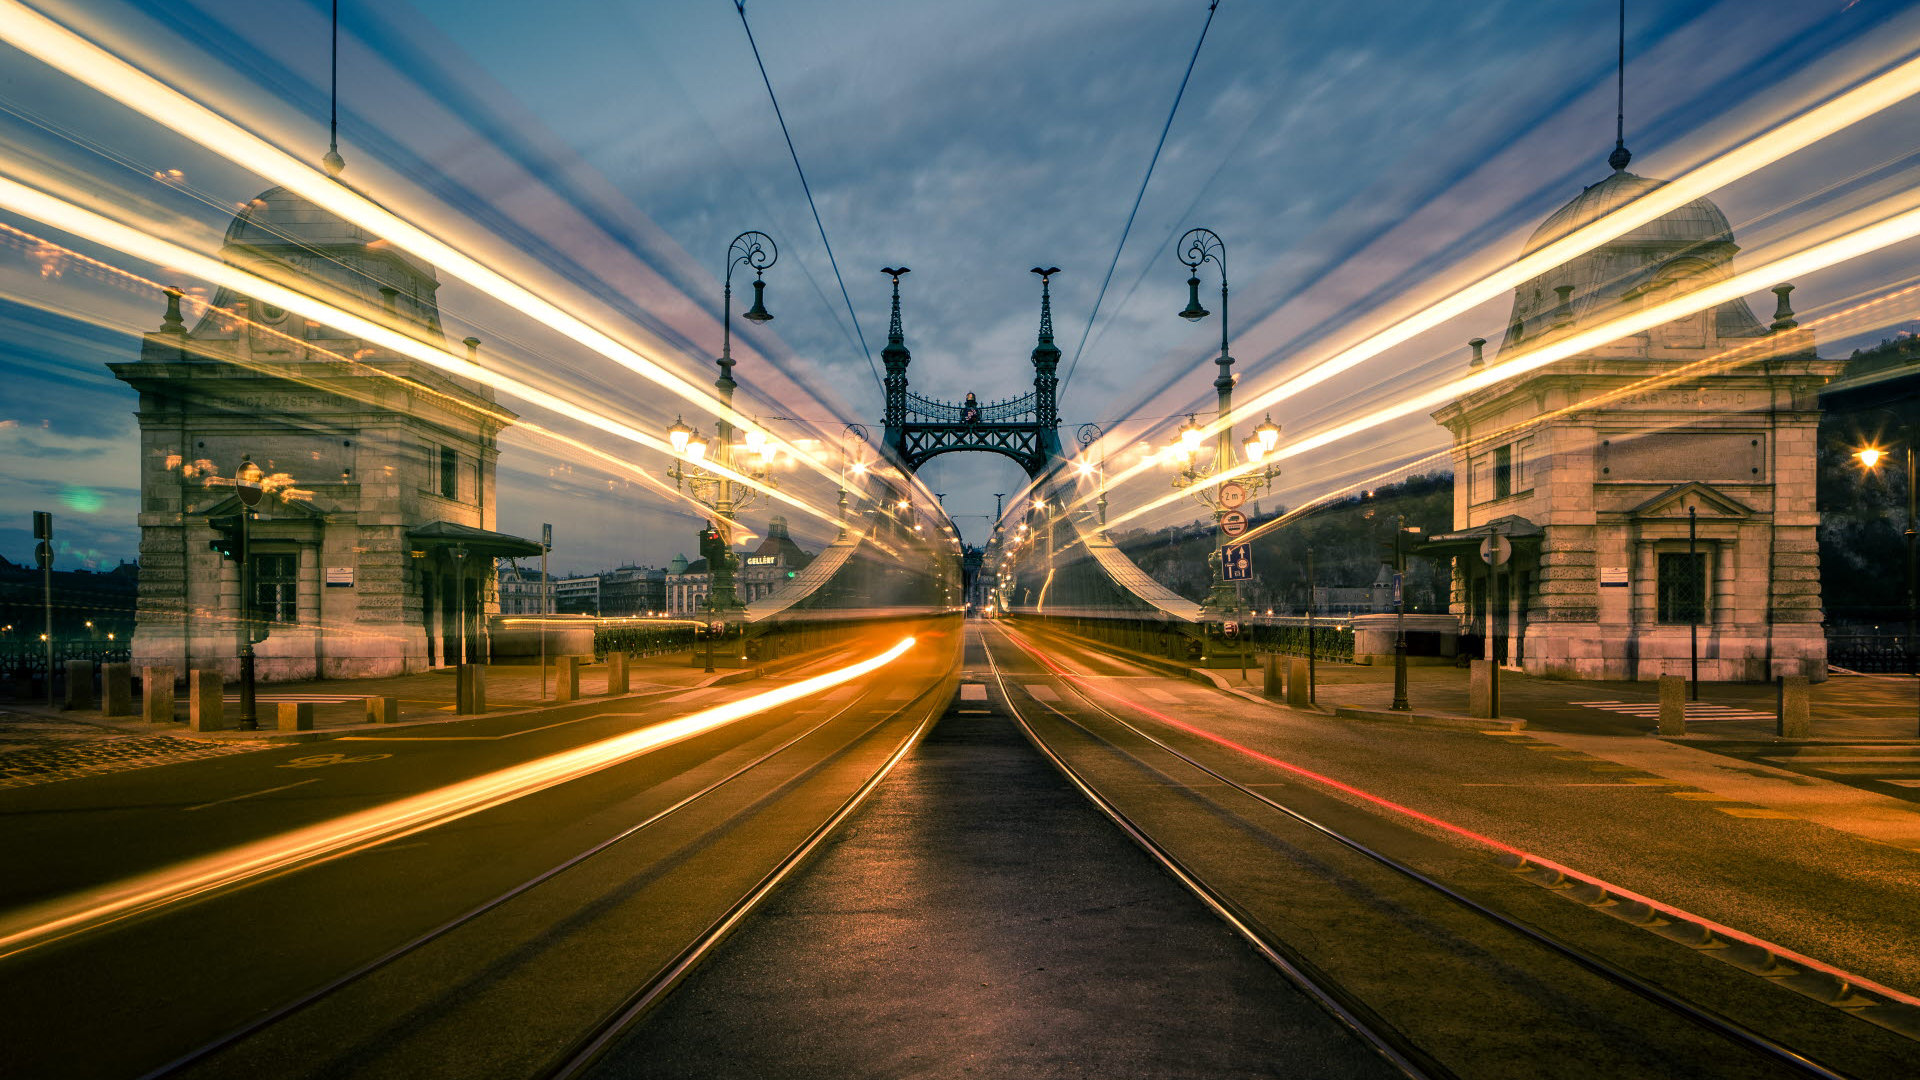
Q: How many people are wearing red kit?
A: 0